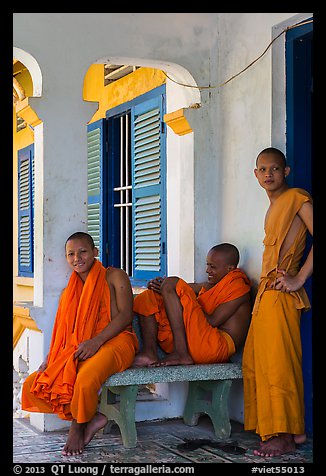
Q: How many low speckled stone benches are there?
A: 1